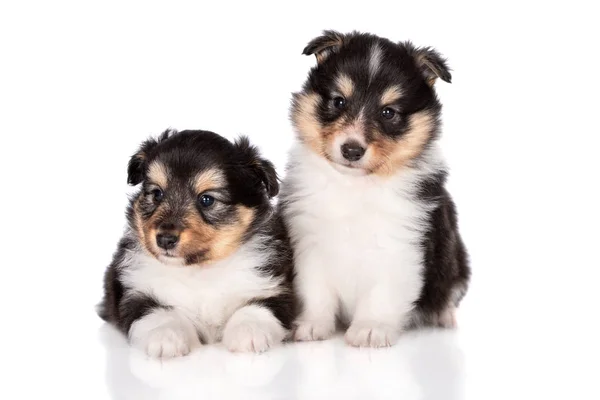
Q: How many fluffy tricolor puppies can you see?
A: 2